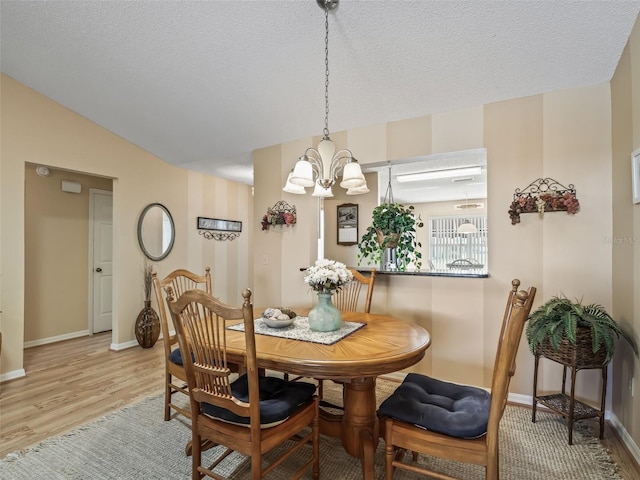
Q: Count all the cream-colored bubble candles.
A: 0